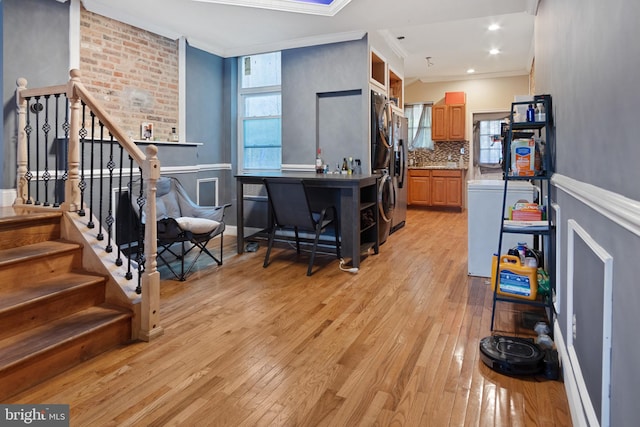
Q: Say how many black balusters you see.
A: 12